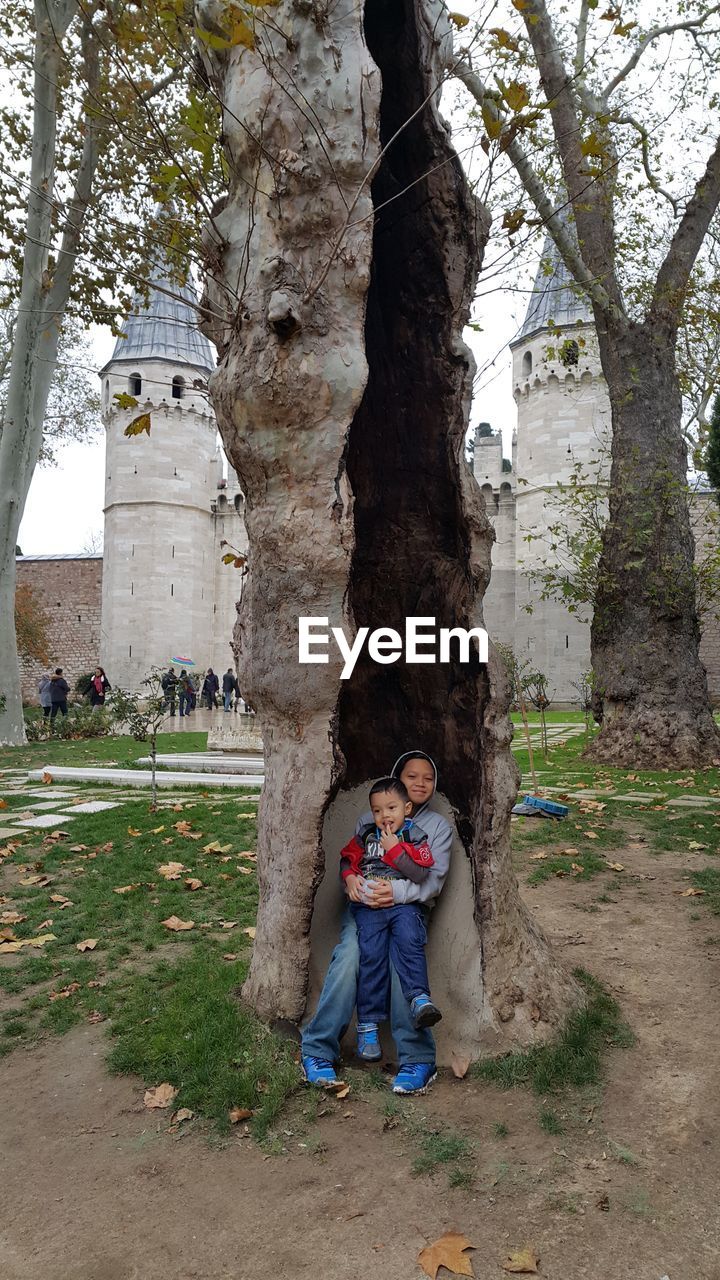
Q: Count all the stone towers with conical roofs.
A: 2